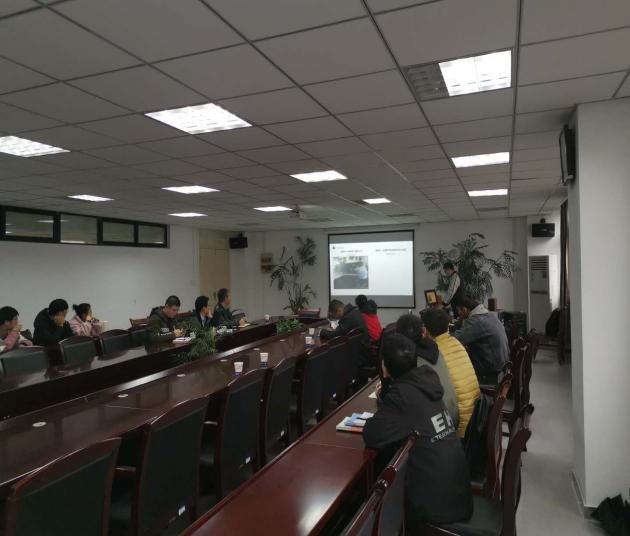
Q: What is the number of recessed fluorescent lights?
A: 11